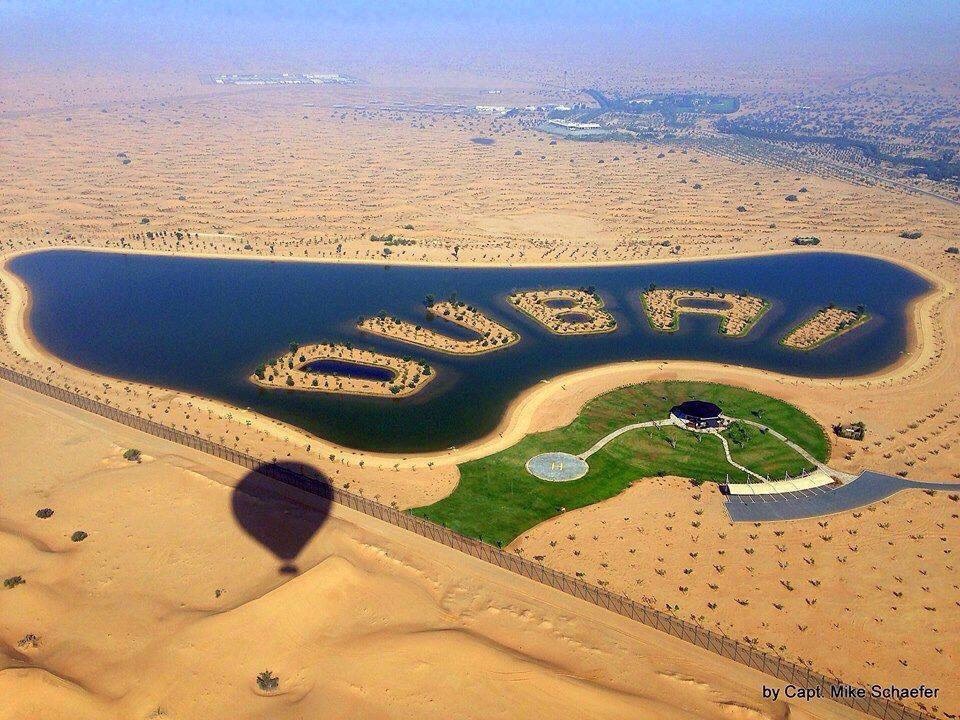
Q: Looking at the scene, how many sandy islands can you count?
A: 5